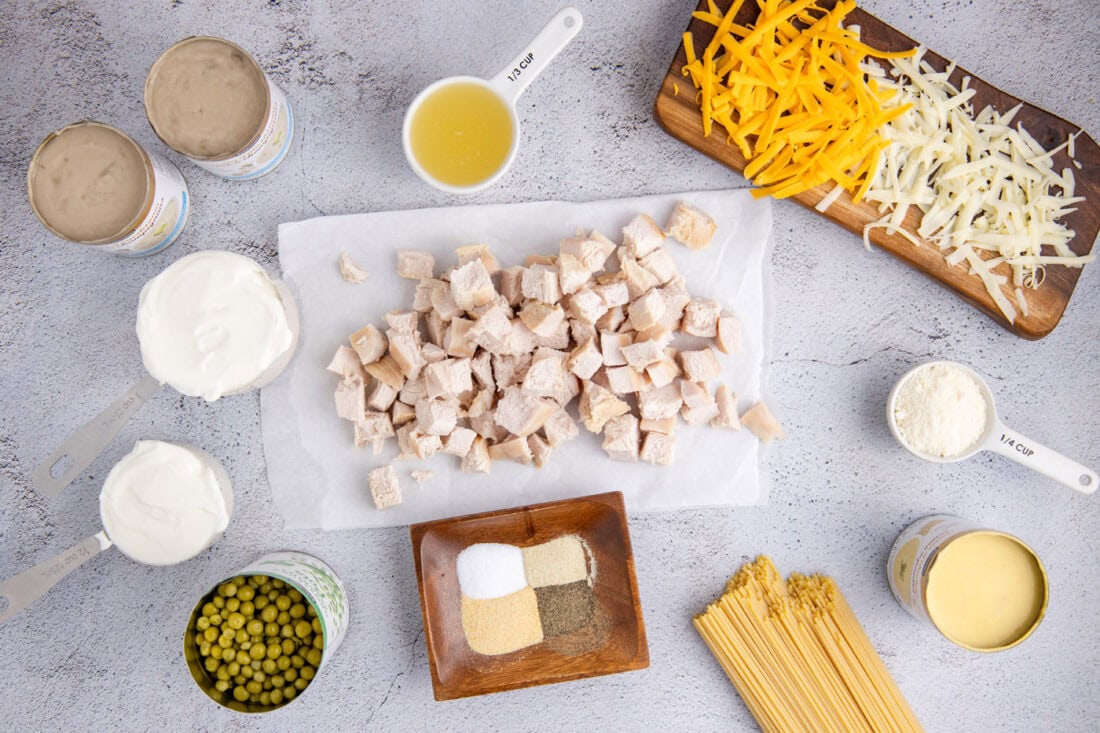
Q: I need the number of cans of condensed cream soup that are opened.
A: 3